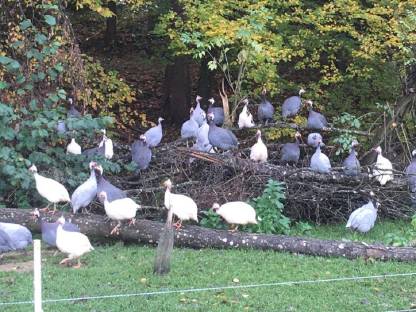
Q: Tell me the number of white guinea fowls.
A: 10